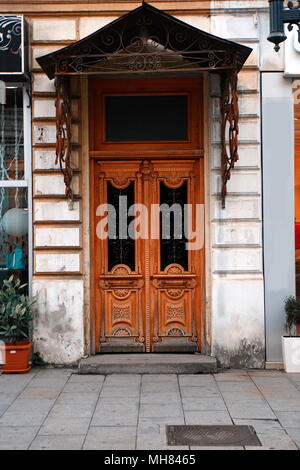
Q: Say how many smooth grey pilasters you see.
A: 1